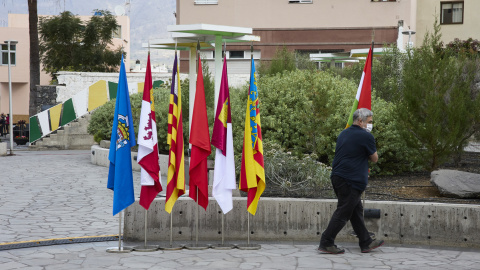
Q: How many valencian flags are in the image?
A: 1